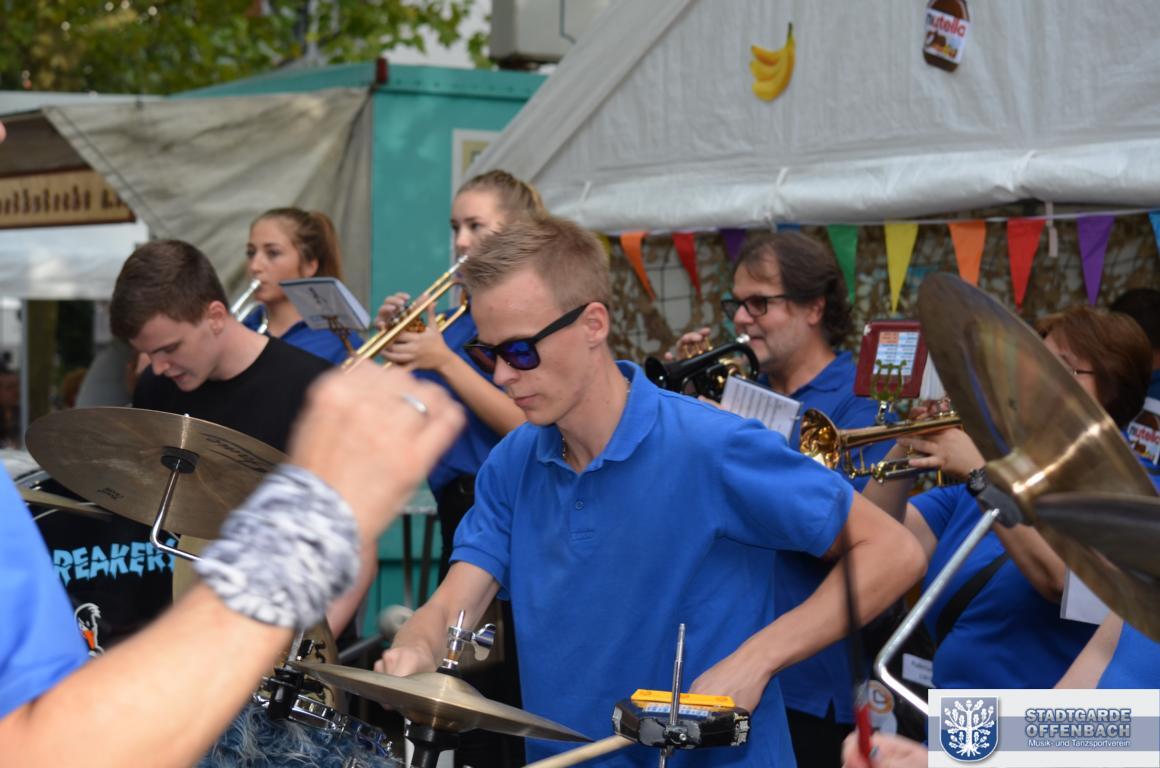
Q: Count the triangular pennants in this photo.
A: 11